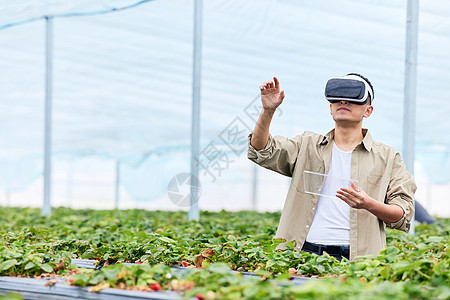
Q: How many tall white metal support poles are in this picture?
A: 3